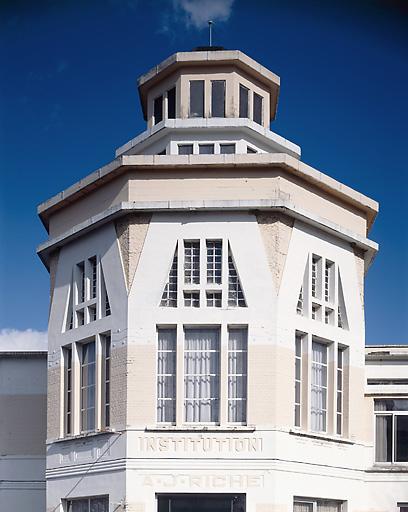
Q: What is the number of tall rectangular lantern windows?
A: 6